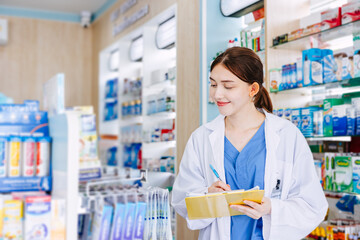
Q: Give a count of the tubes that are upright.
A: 4